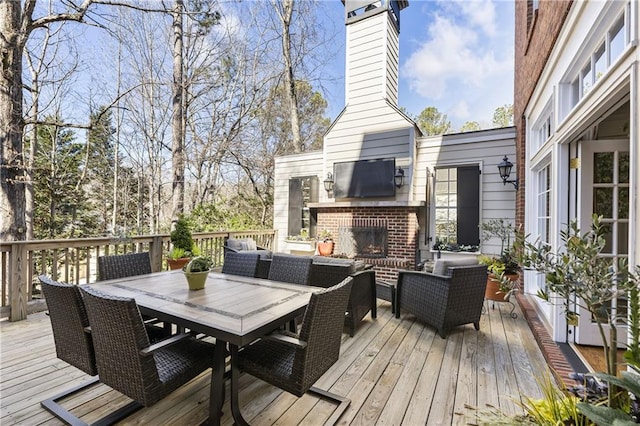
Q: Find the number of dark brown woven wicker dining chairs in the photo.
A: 6